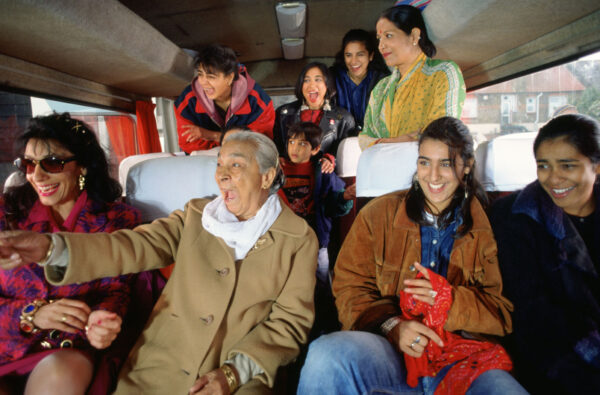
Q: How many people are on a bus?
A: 9